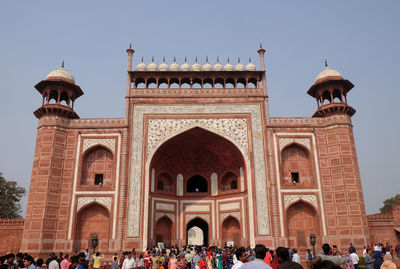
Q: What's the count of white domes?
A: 13